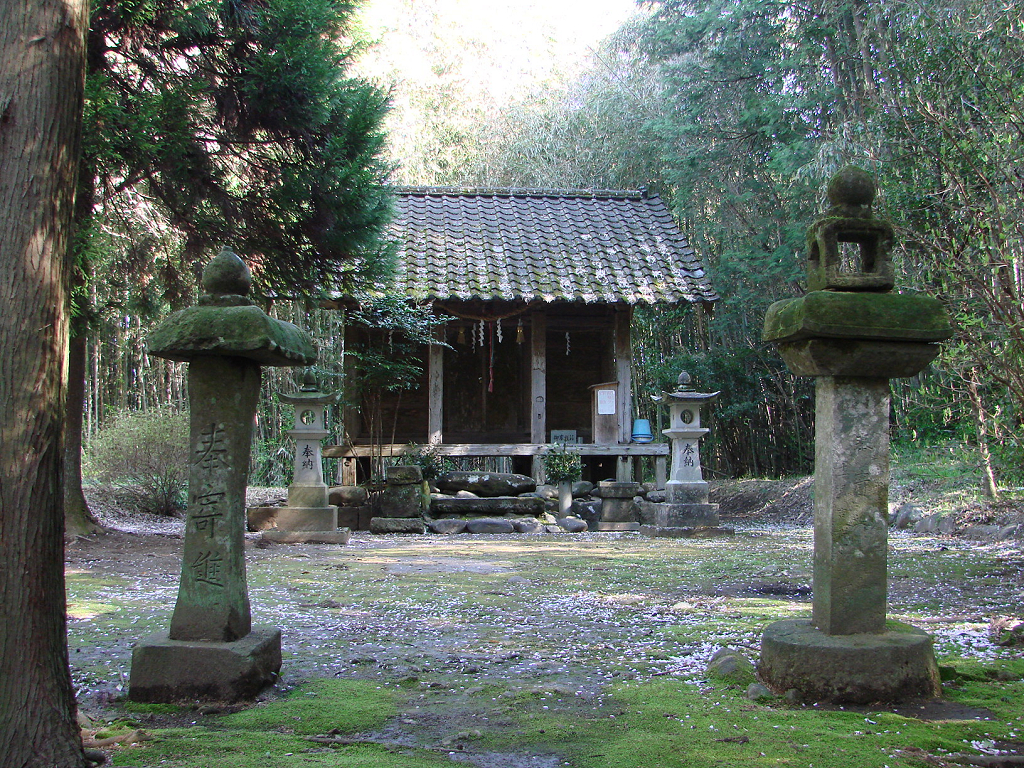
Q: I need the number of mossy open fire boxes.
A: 1